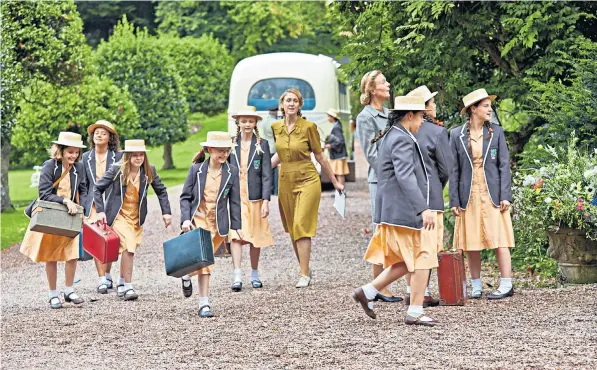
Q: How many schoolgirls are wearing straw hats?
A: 9